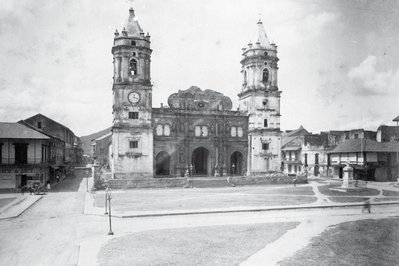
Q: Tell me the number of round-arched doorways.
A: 3